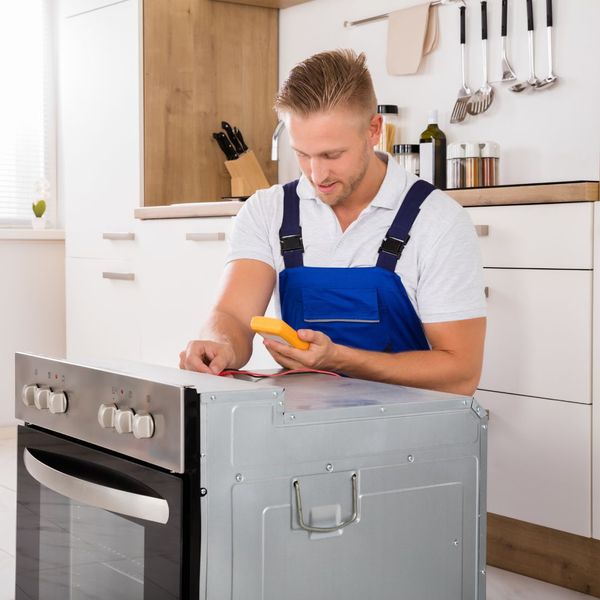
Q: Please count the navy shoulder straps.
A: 2